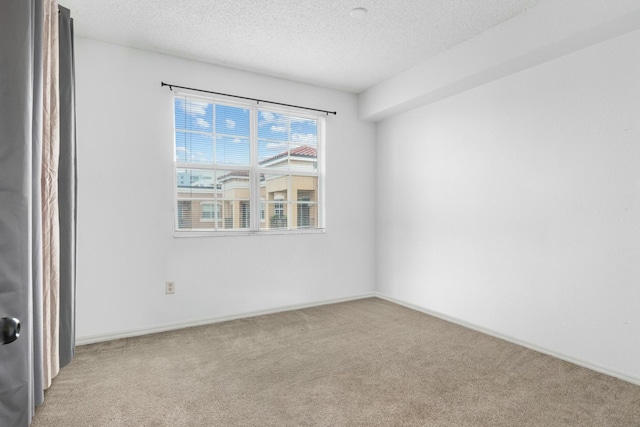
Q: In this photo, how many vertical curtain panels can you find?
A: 3